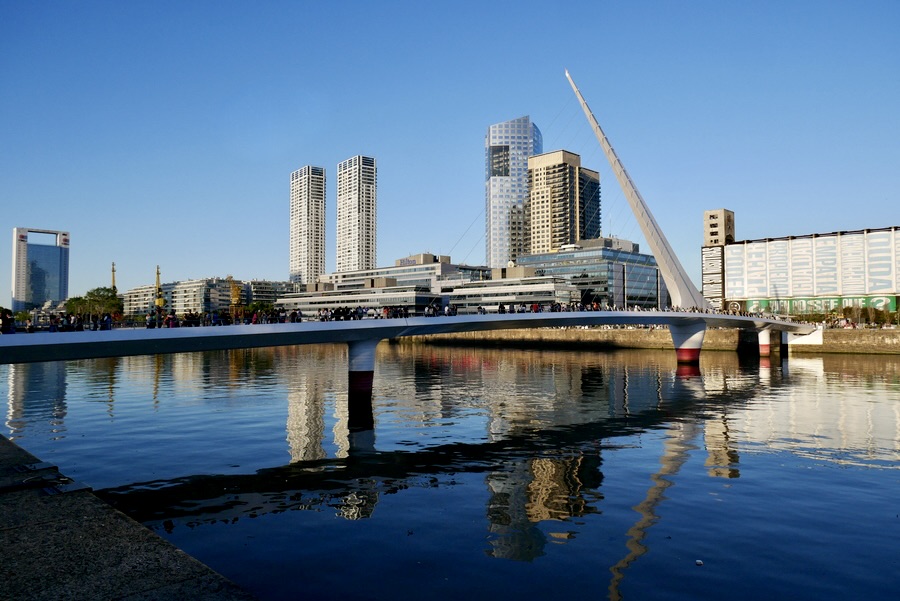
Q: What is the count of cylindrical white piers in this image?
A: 3